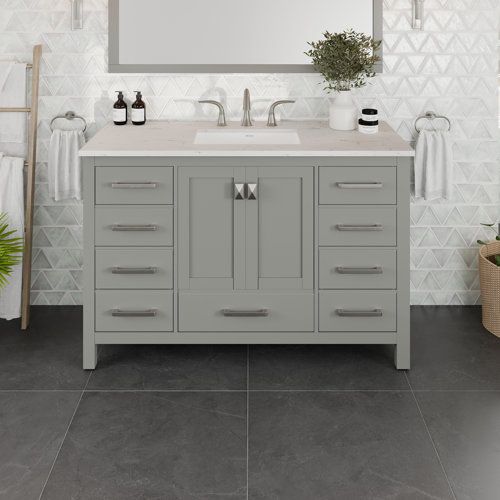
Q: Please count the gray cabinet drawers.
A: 9